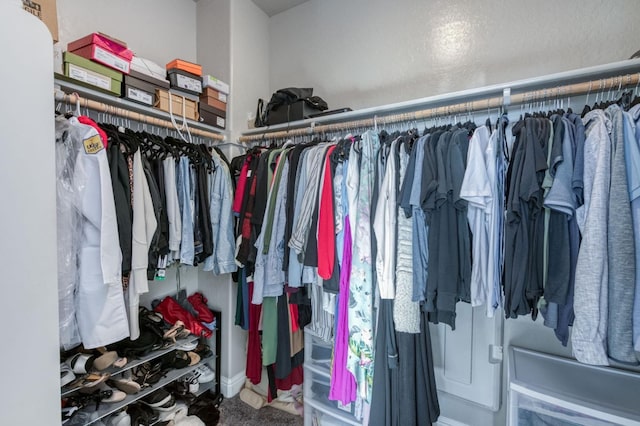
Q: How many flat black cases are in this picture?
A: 1